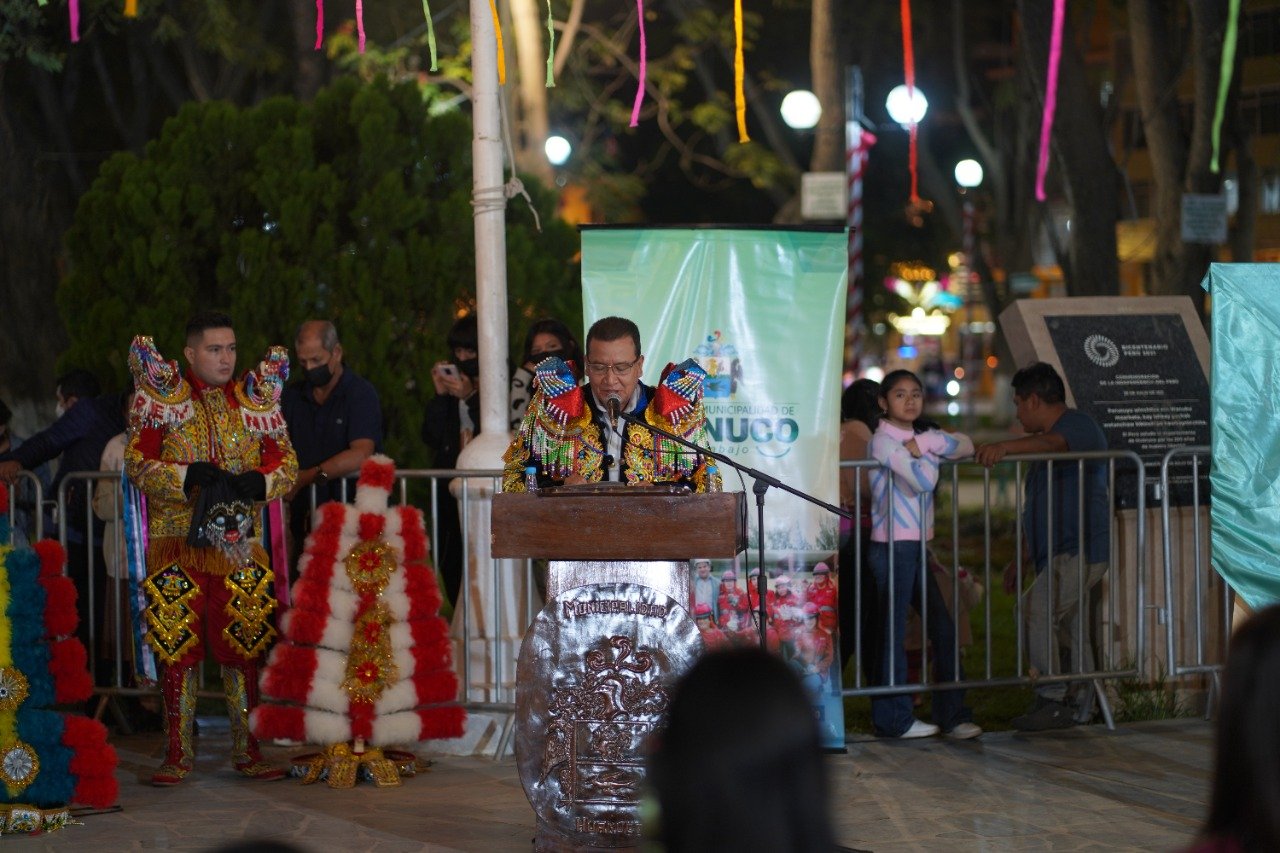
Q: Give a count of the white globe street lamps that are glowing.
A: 4